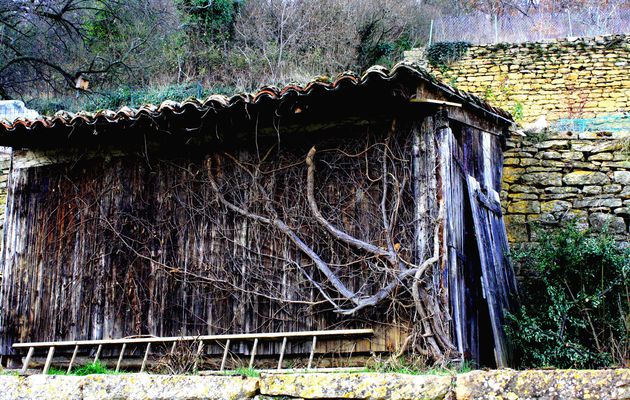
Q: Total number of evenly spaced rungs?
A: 12